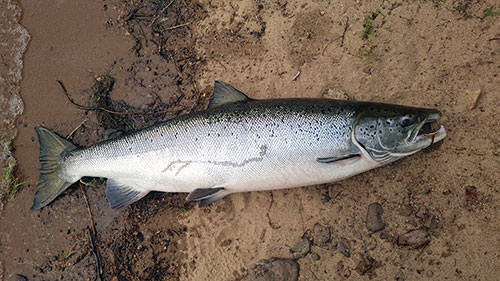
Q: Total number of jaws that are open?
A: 1